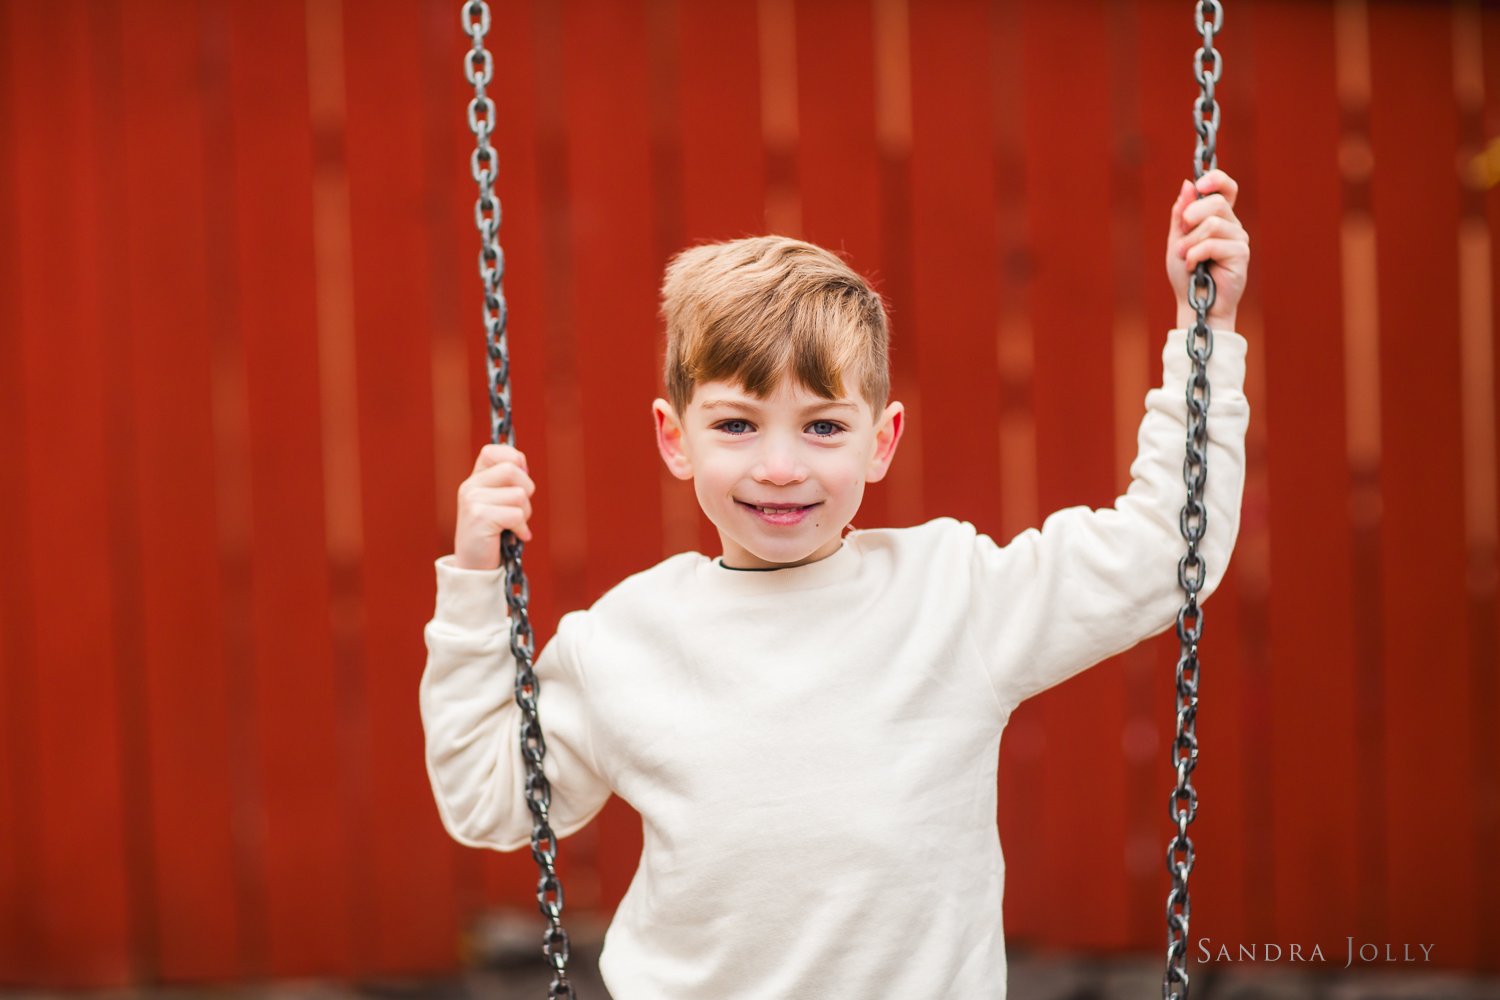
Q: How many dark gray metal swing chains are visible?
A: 2